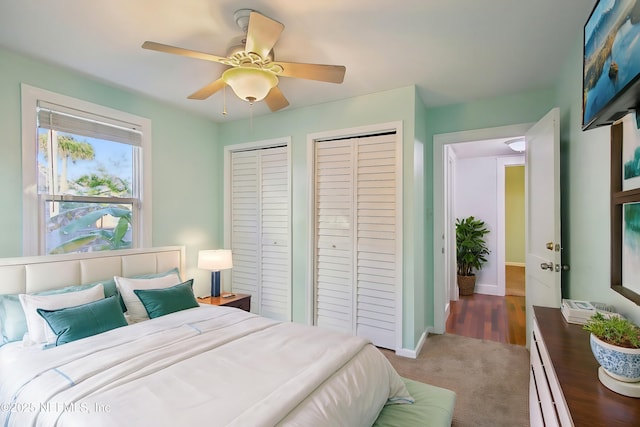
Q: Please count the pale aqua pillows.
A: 2